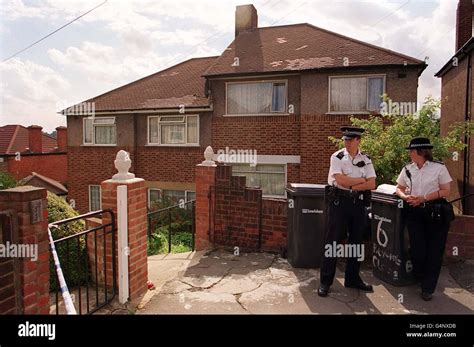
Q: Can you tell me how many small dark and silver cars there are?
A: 0